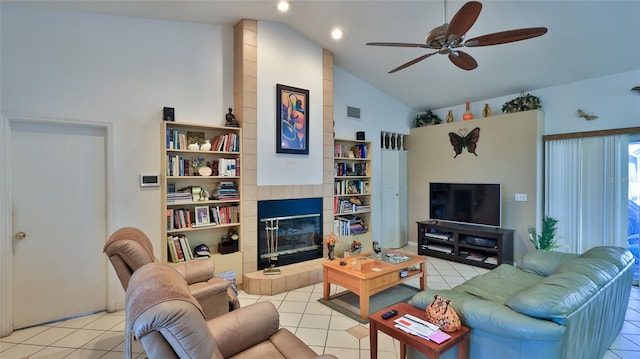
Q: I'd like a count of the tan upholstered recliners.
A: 2